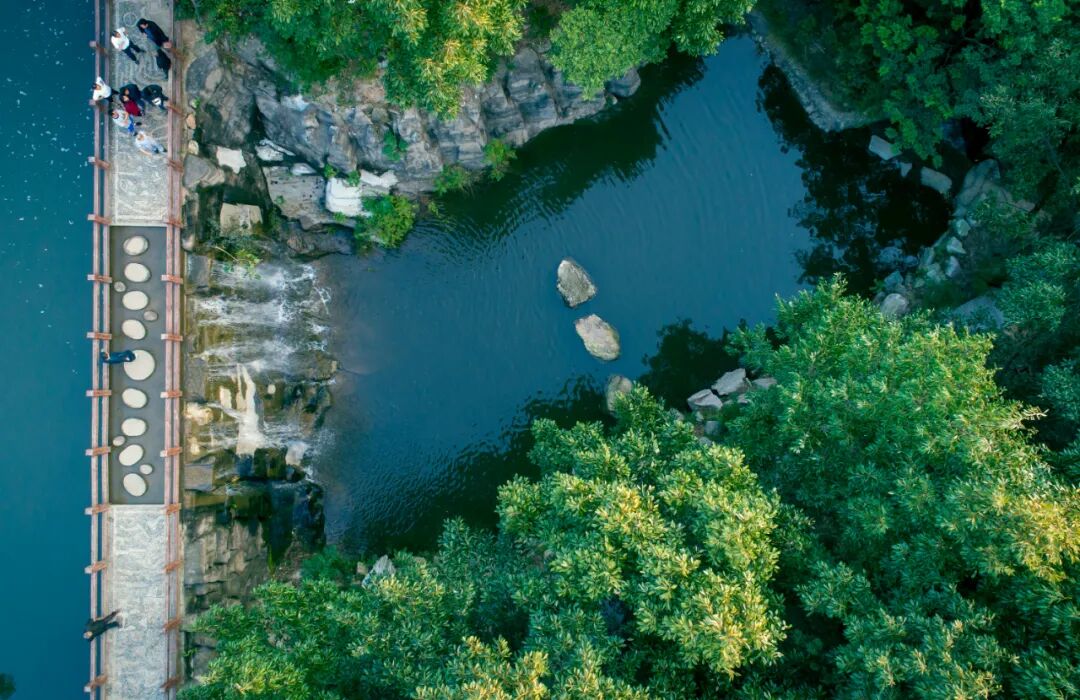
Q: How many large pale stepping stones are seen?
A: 9